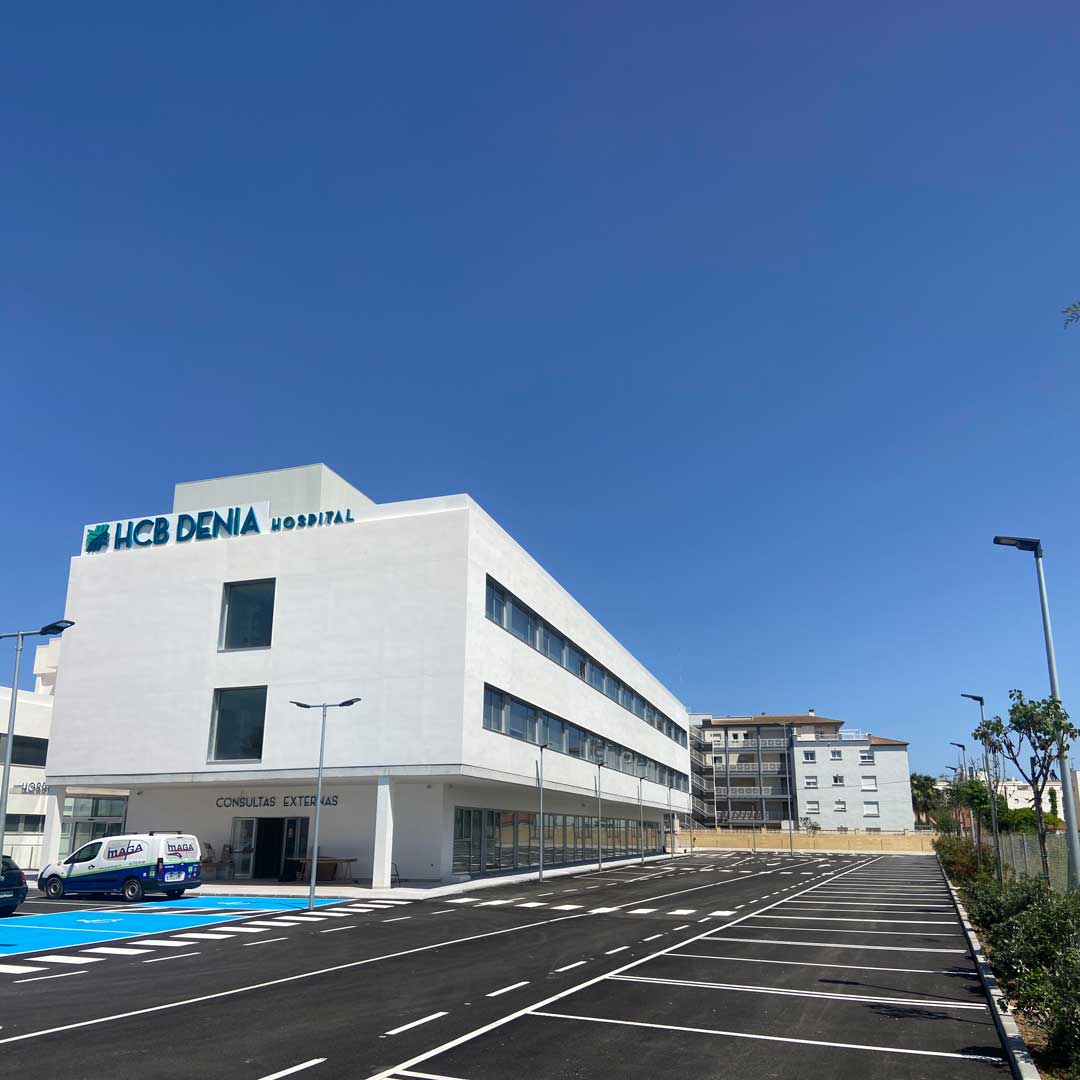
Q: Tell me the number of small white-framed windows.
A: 9